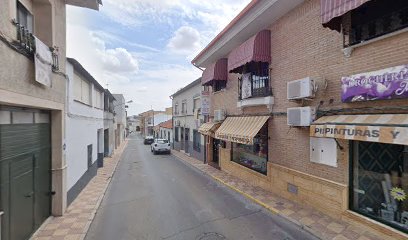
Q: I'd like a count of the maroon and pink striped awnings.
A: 3